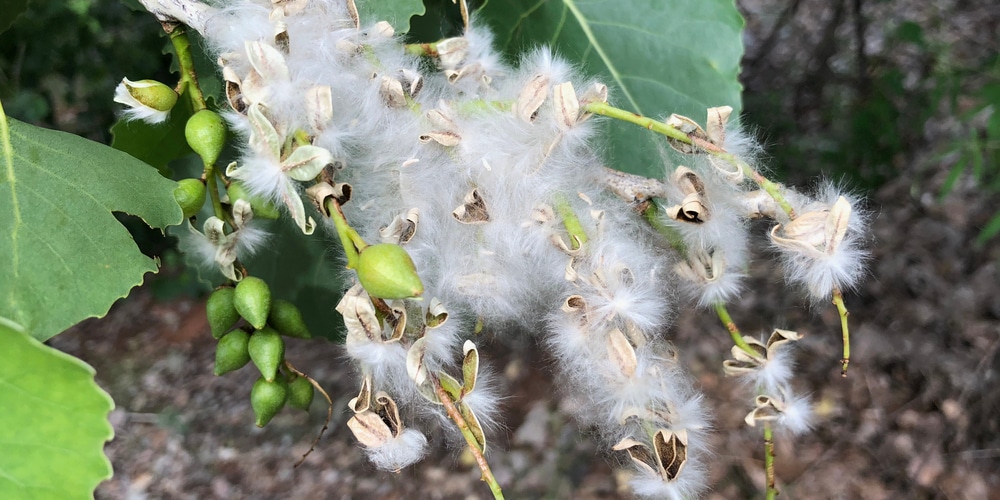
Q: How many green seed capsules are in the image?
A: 12